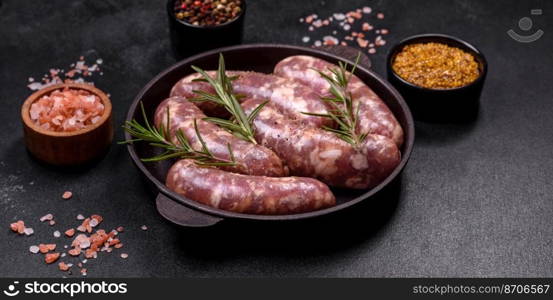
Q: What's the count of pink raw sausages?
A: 5